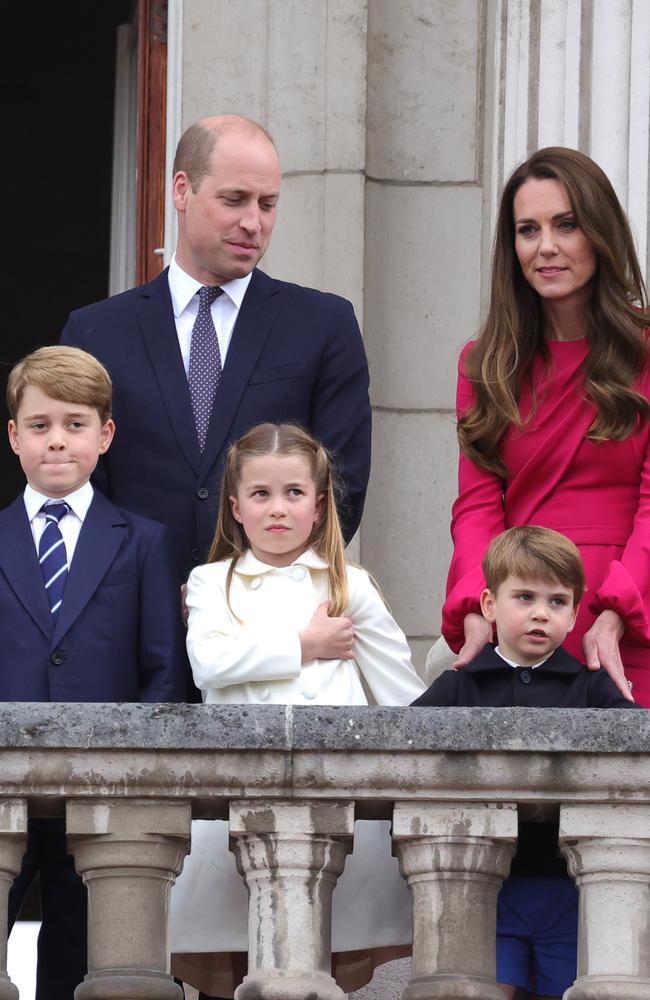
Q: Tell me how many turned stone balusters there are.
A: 5